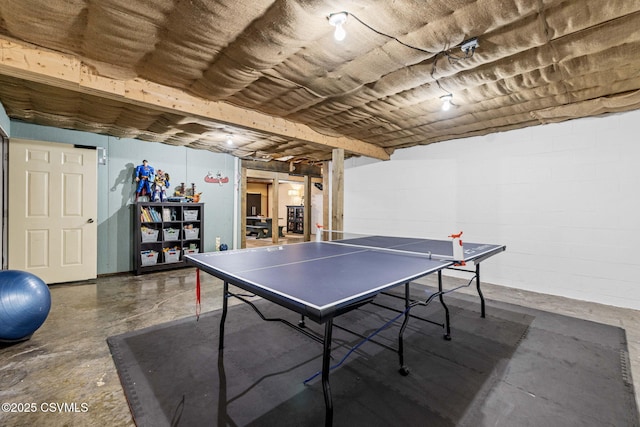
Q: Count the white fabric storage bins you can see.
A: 7